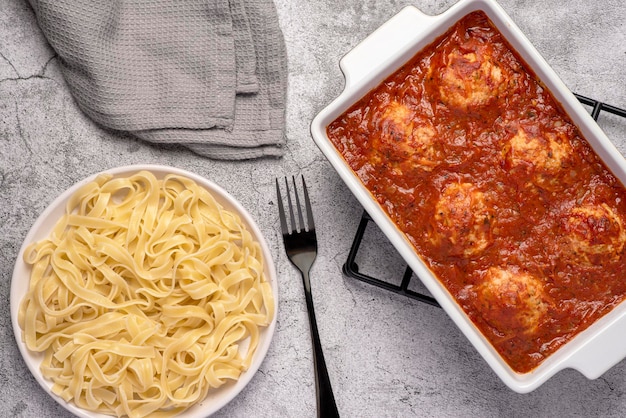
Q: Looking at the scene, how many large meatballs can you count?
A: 6